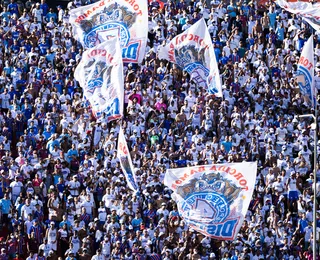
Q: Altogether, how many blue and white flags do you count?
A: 7